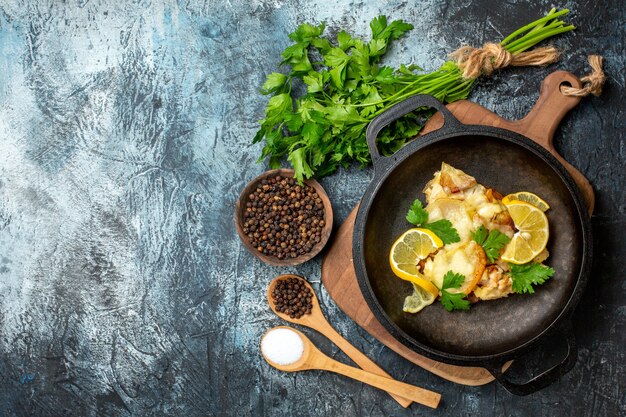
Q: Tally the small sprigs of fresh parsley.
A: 4